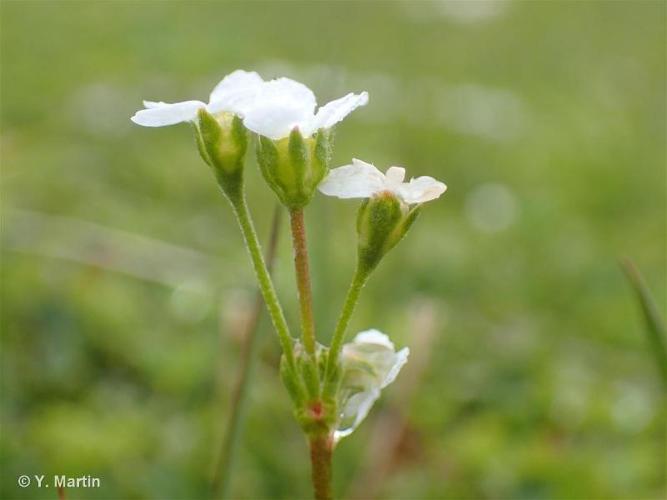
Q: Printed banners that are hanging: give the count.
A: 0